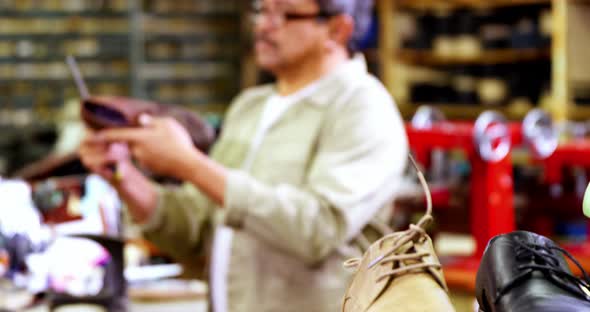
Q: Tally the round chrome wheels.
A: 3